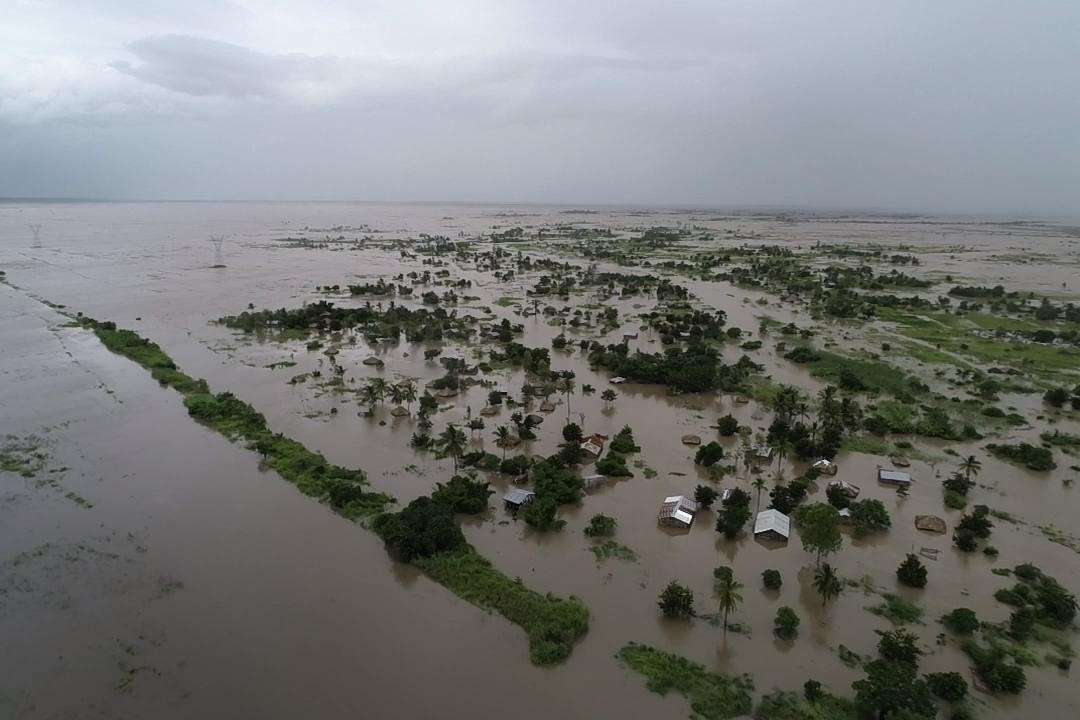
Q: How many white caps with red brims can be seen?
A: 0